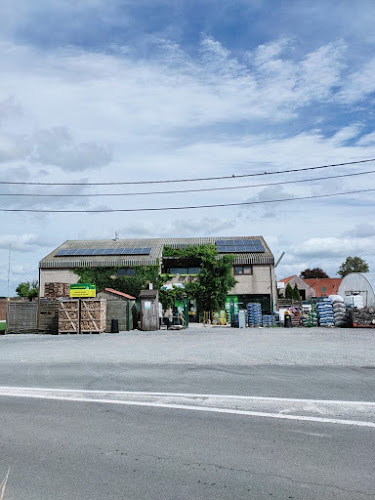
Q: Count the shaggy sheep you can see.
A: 0